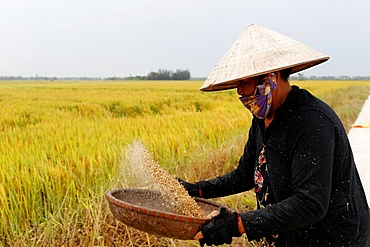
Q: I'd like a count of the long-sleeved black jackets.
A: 1